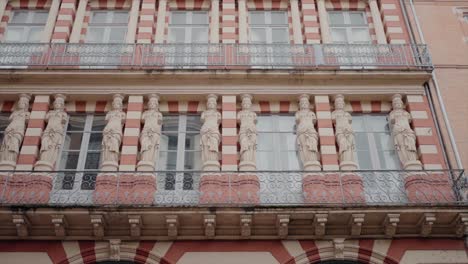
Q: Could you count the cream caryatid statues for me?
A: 9